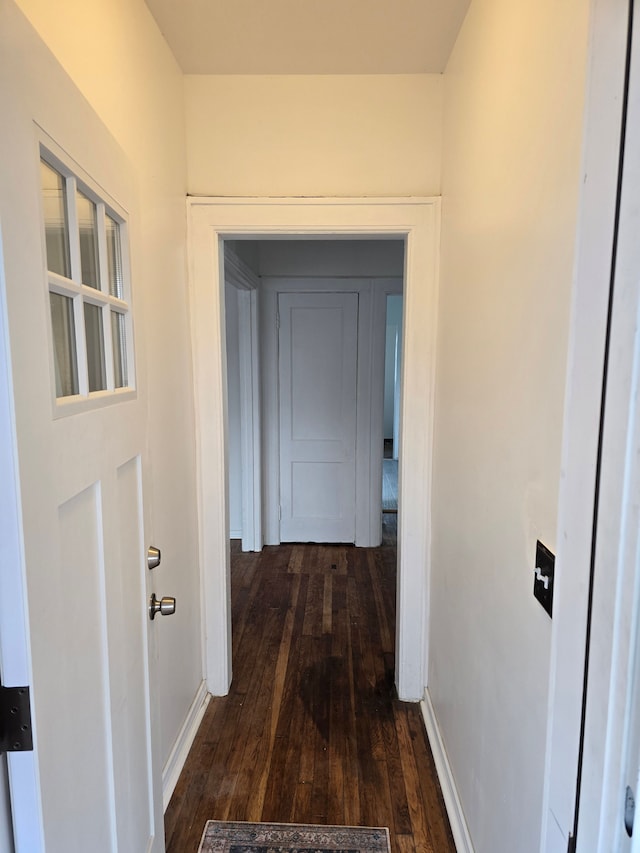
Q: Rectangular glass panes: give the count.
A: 6